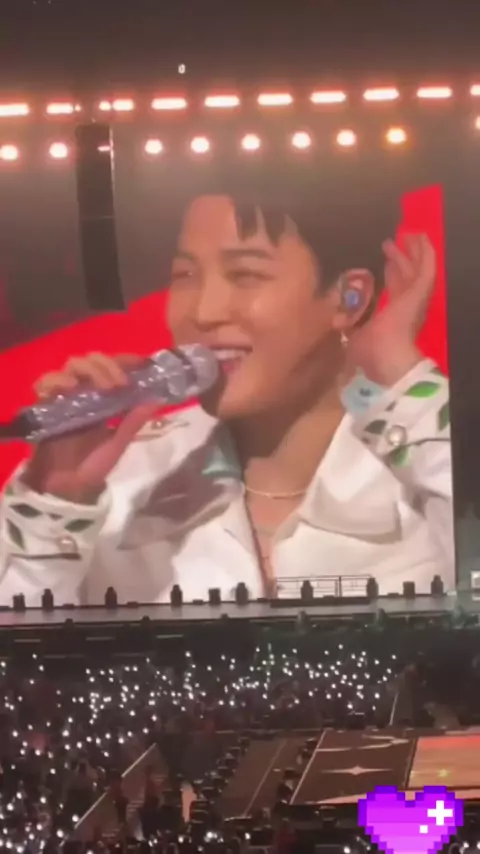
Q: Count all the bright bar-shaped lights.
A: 10